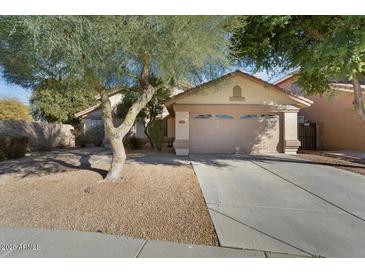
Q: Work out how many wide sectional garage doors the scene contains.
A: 1